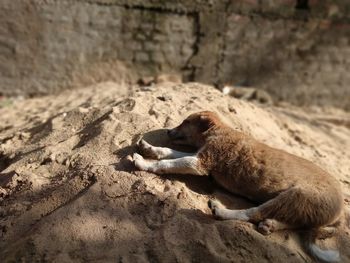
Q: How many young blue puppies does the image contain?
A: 0